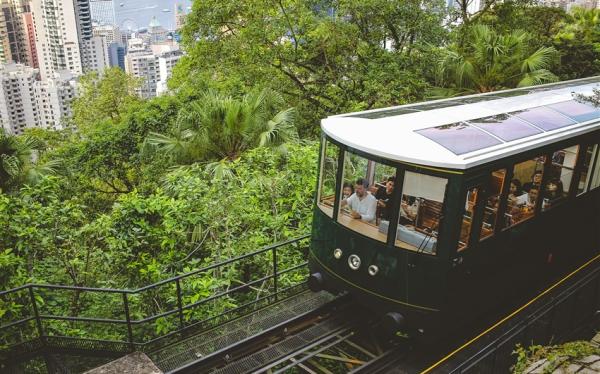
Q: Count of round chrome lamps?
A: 3